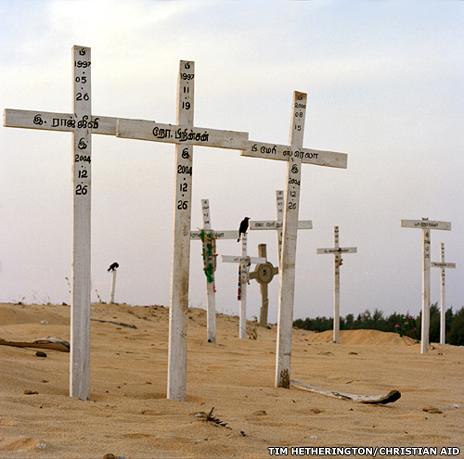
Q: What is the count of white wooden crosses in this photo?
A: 9